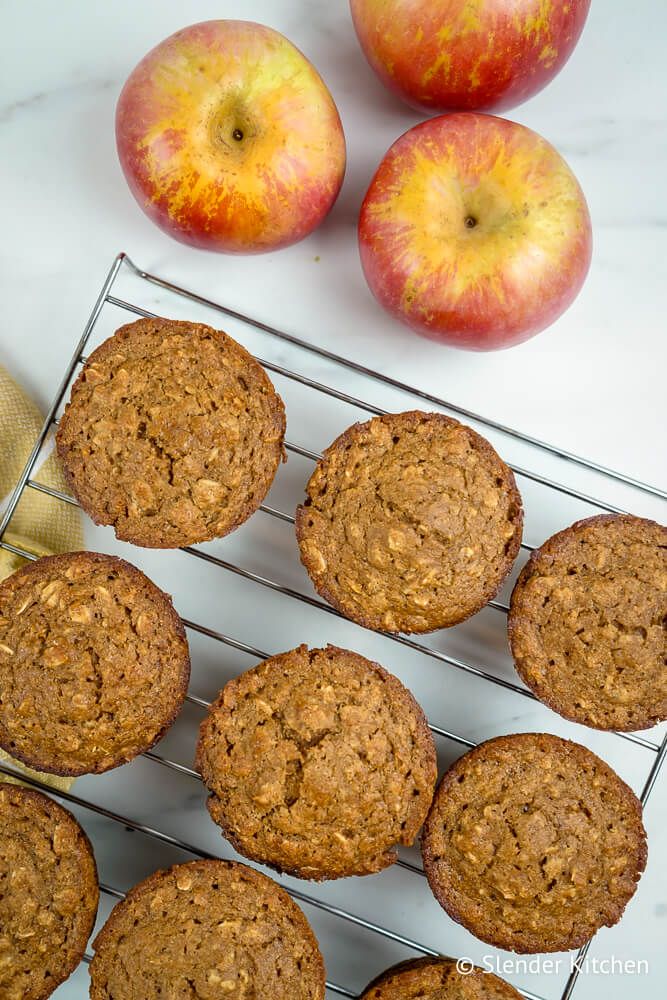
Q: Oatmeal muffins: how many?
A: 9